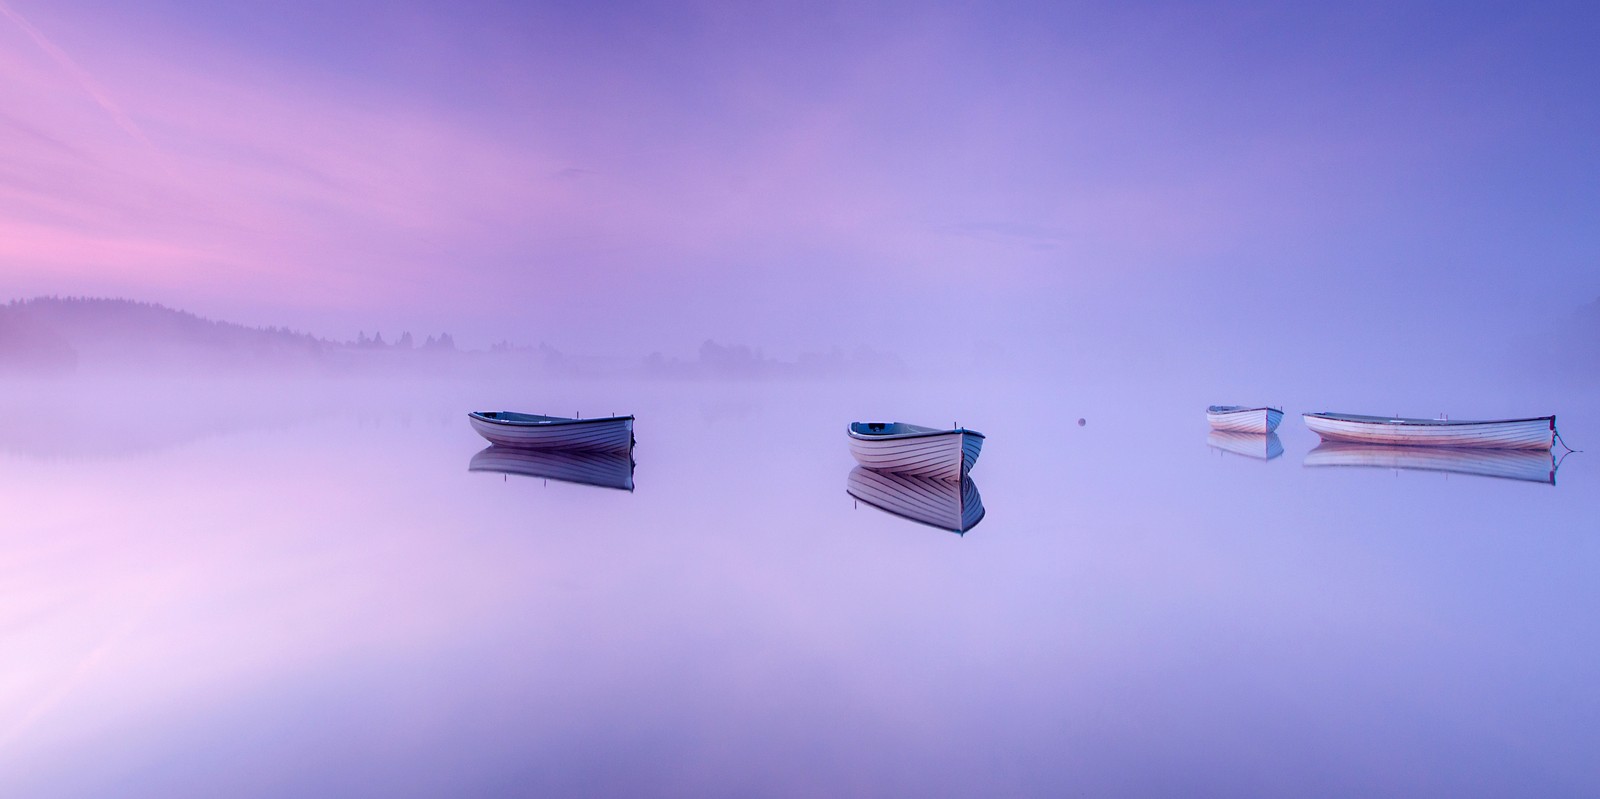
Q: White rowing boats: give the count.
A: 4